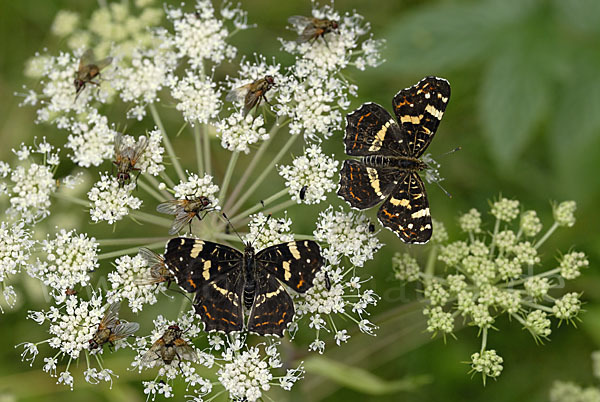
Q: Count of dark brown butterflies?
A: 2